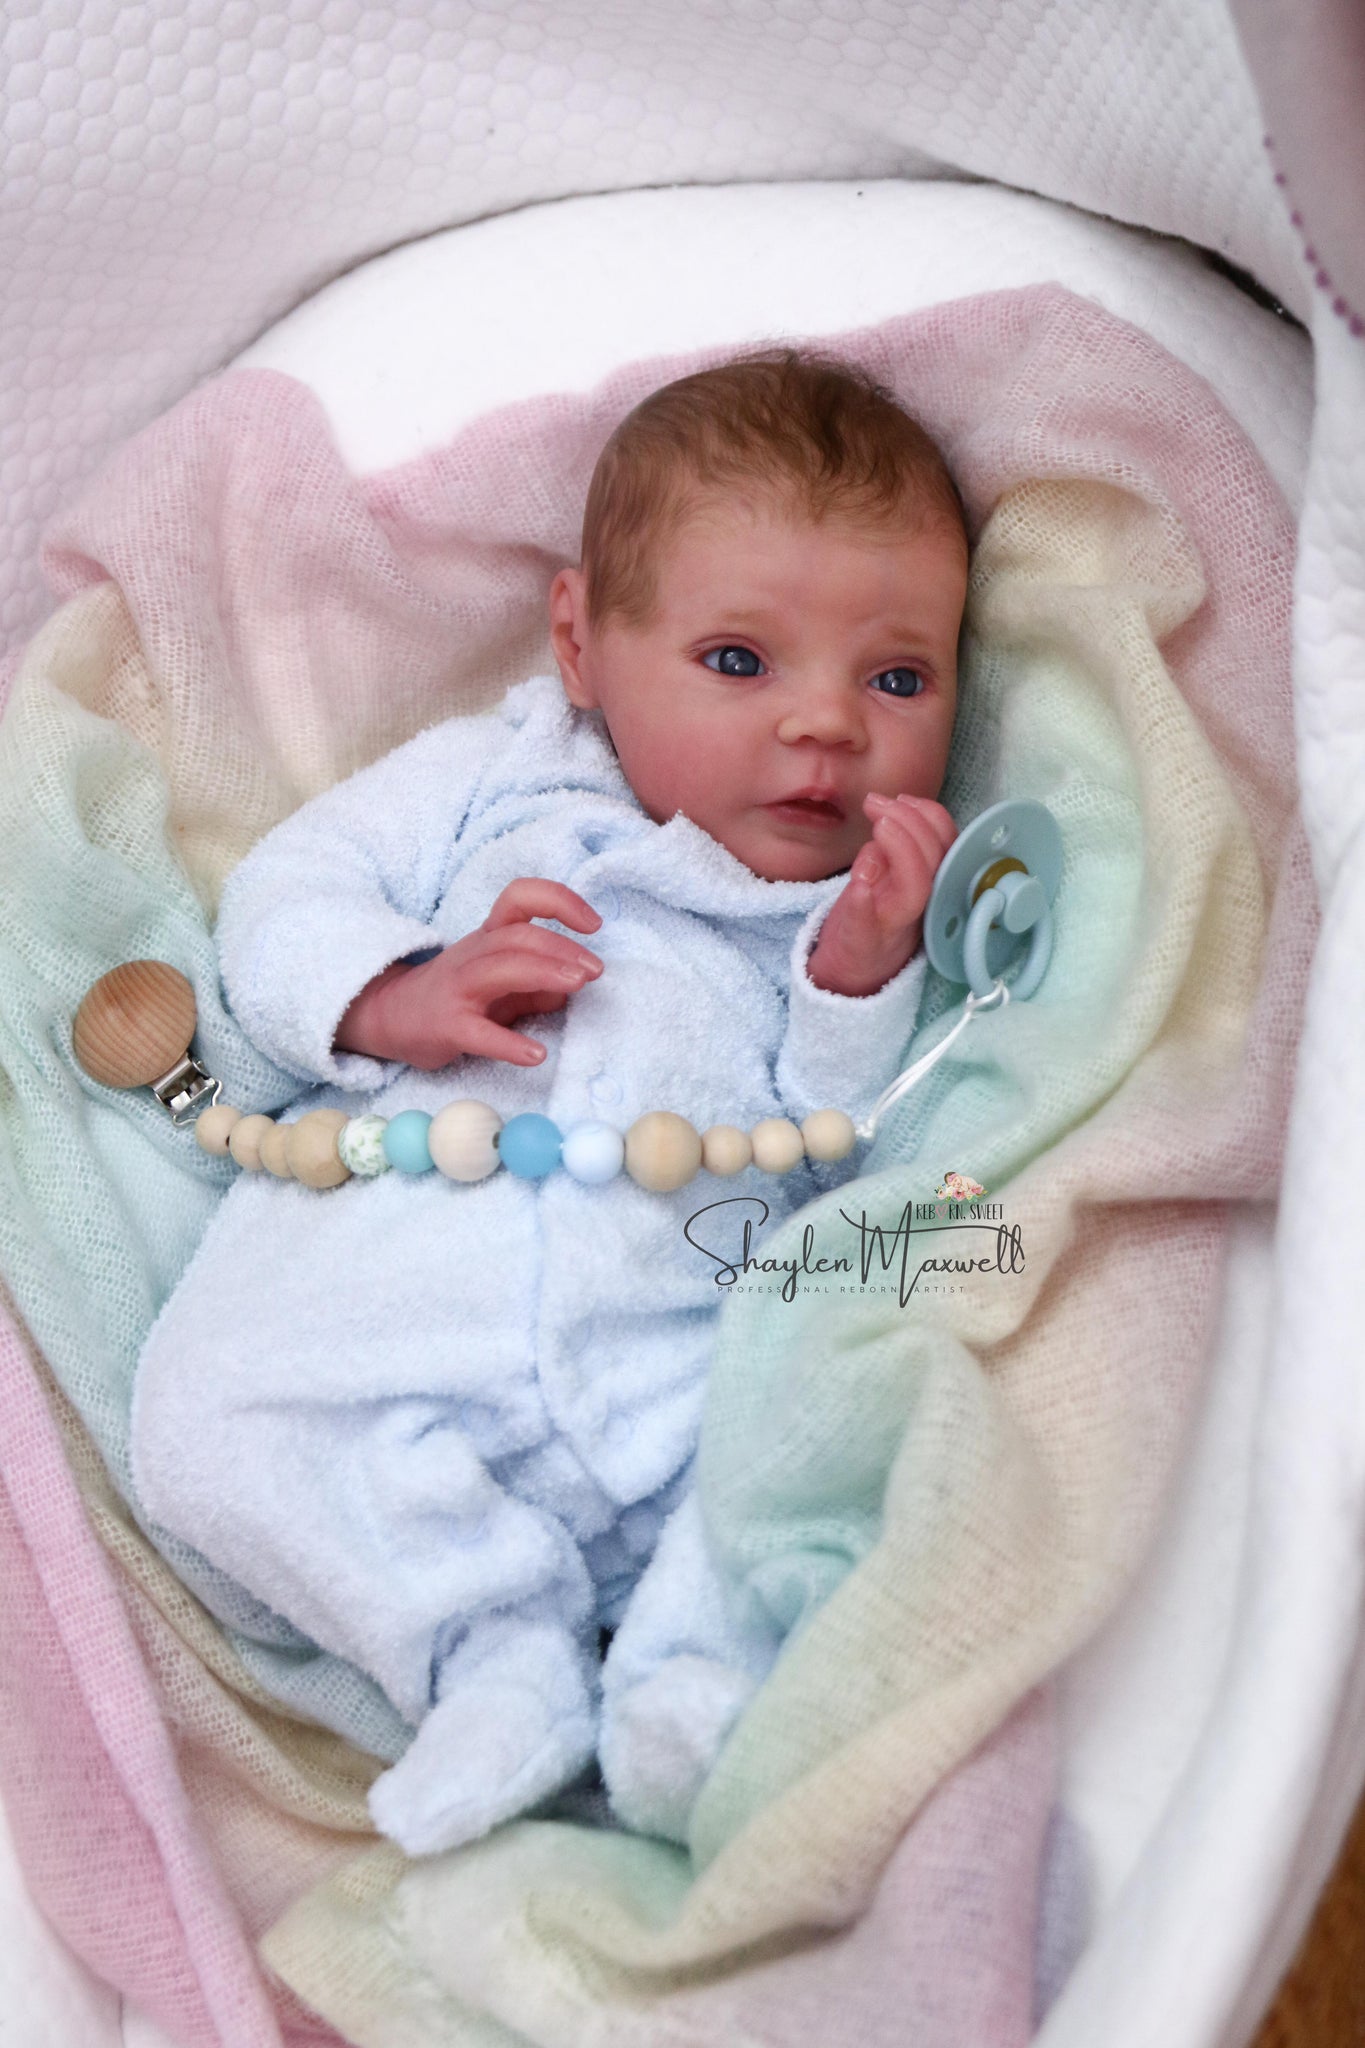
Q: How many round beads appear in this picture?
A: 13